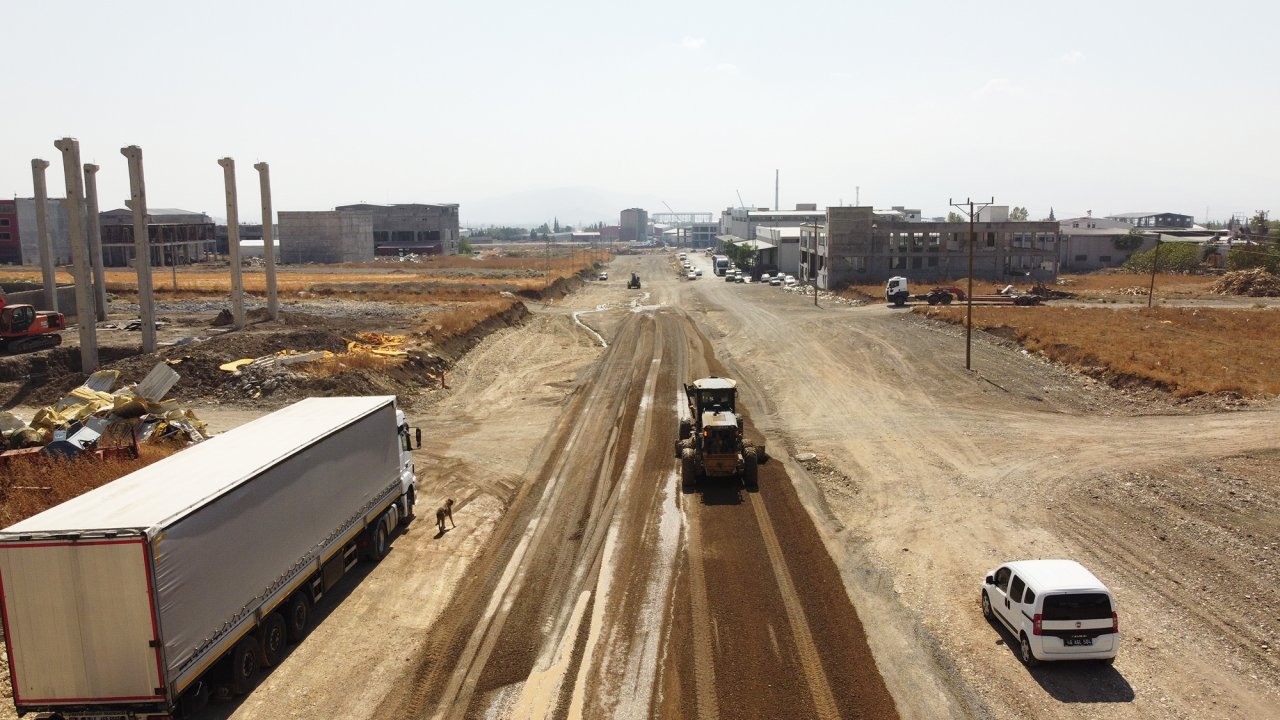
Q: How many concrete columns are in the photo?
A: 6